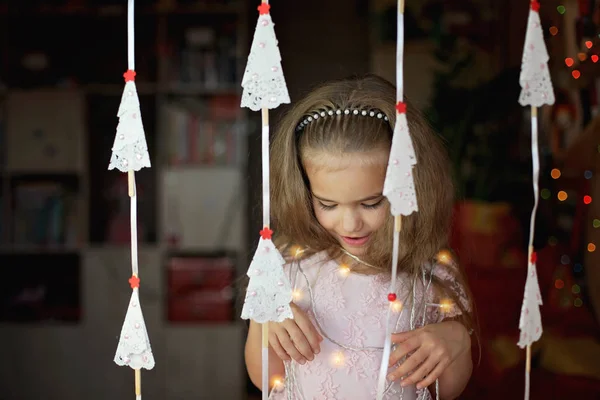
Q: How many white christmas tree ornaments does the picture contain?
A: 7